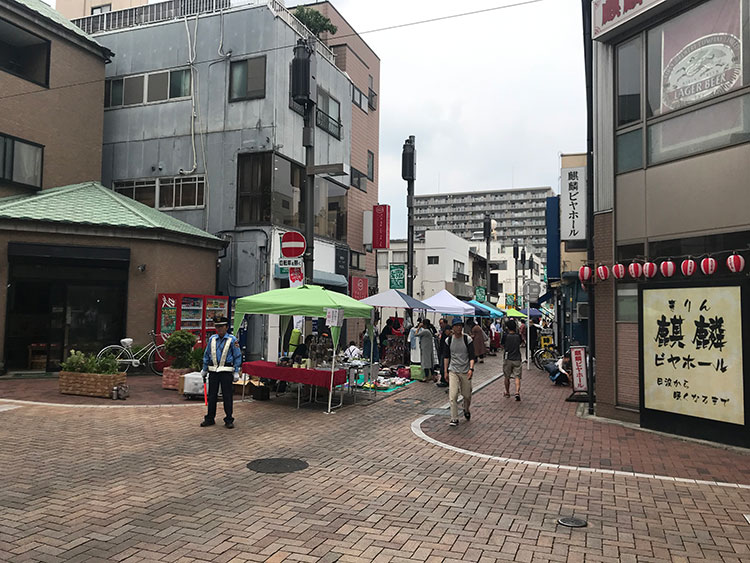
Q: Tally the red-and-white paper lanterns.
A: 9